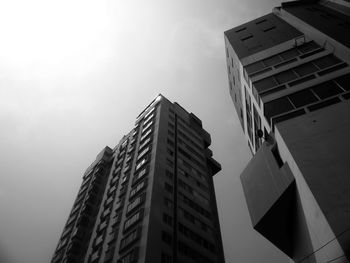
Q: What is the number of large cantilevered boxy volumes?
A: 1